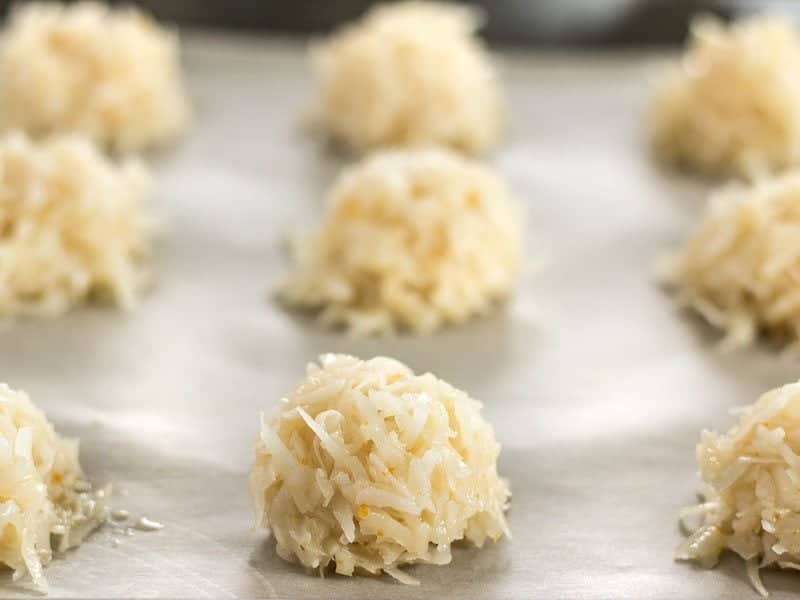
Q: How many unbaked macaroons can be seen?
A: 9